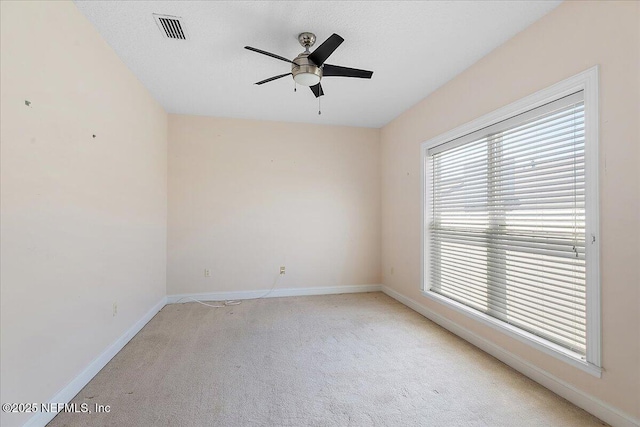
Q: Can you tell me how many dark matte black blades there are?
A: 5